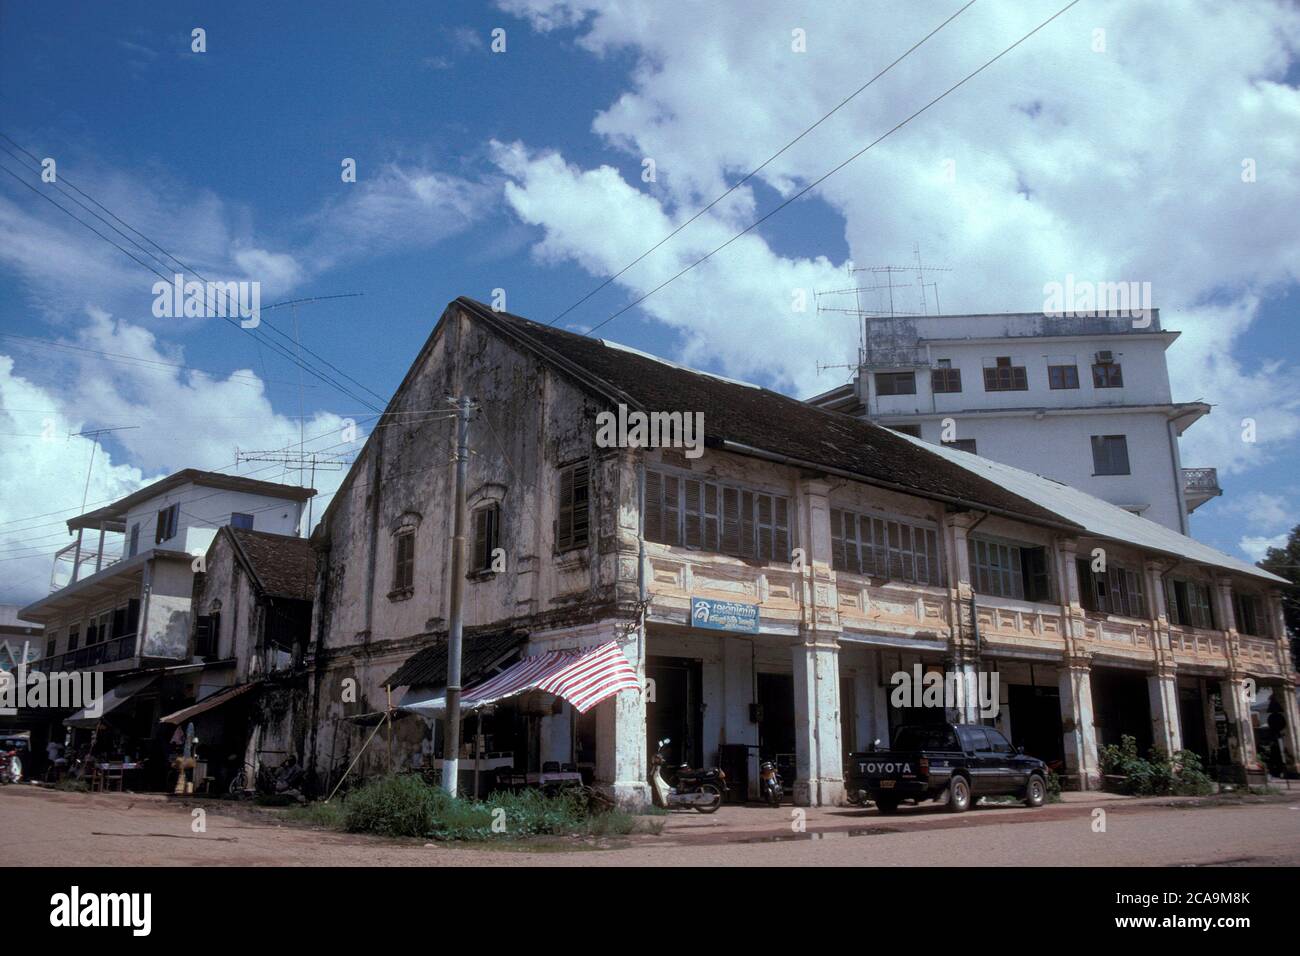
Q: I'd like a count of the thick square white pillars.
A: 7